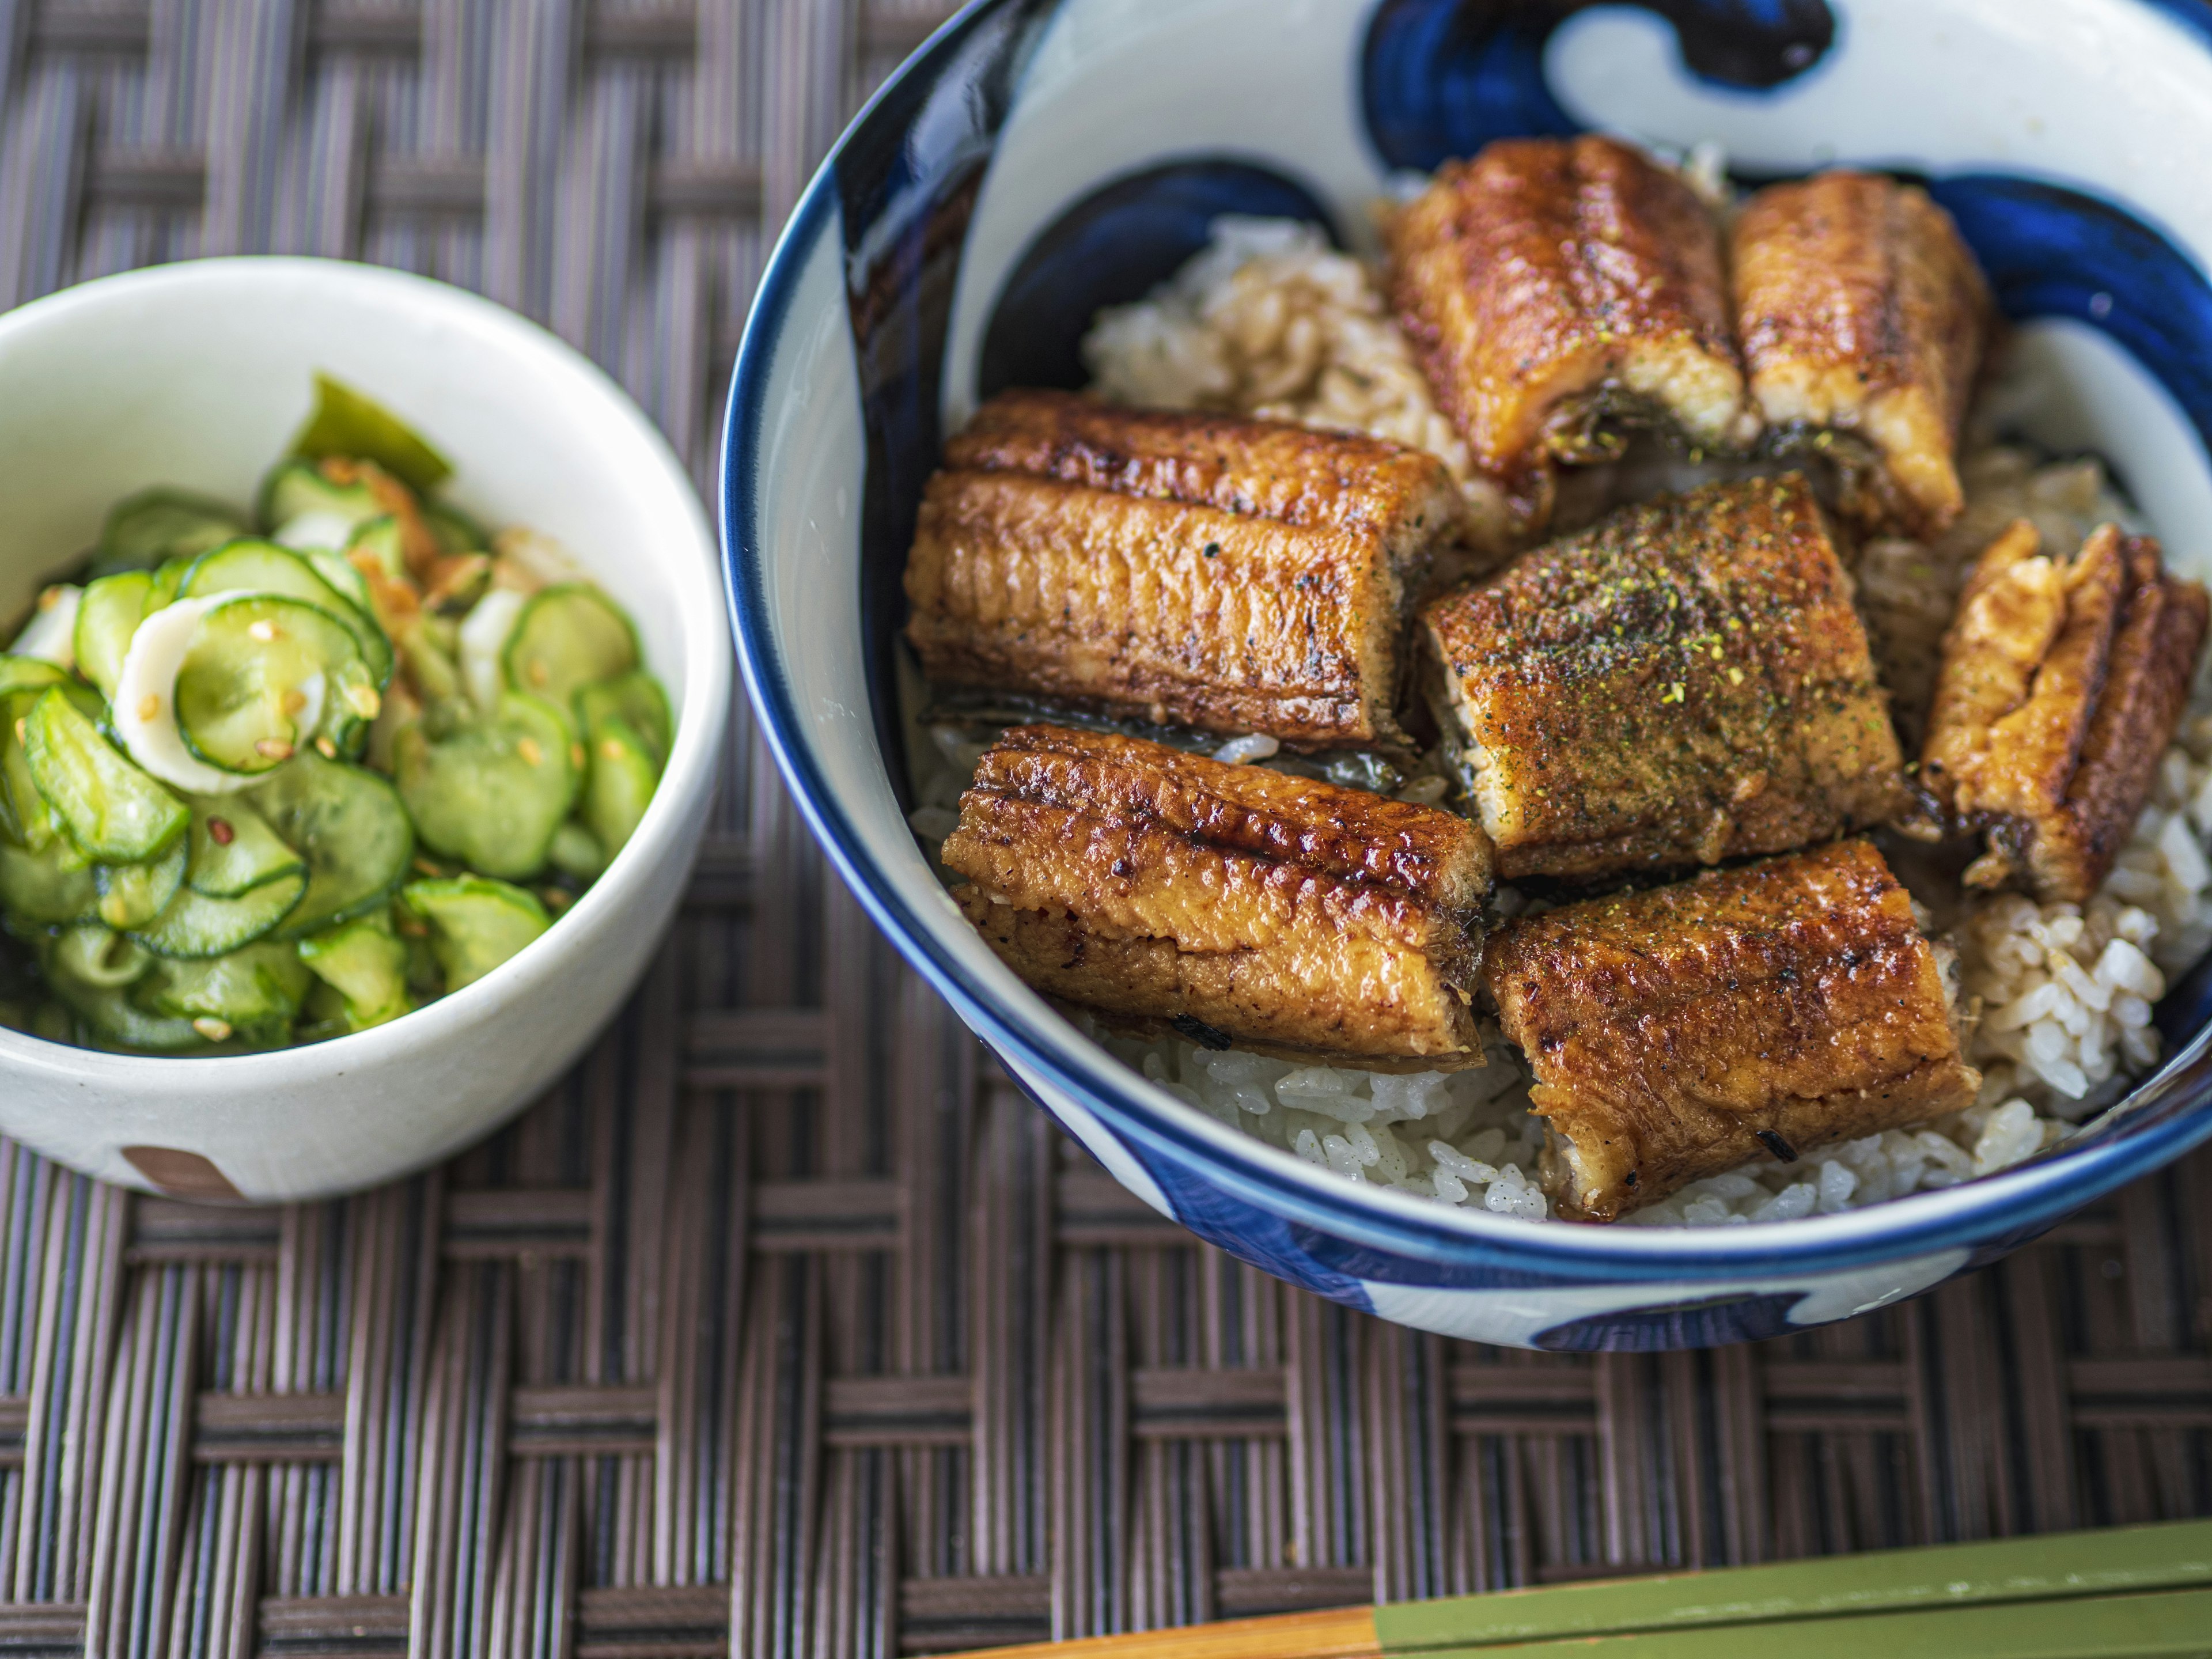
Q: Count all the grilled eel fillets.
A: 7